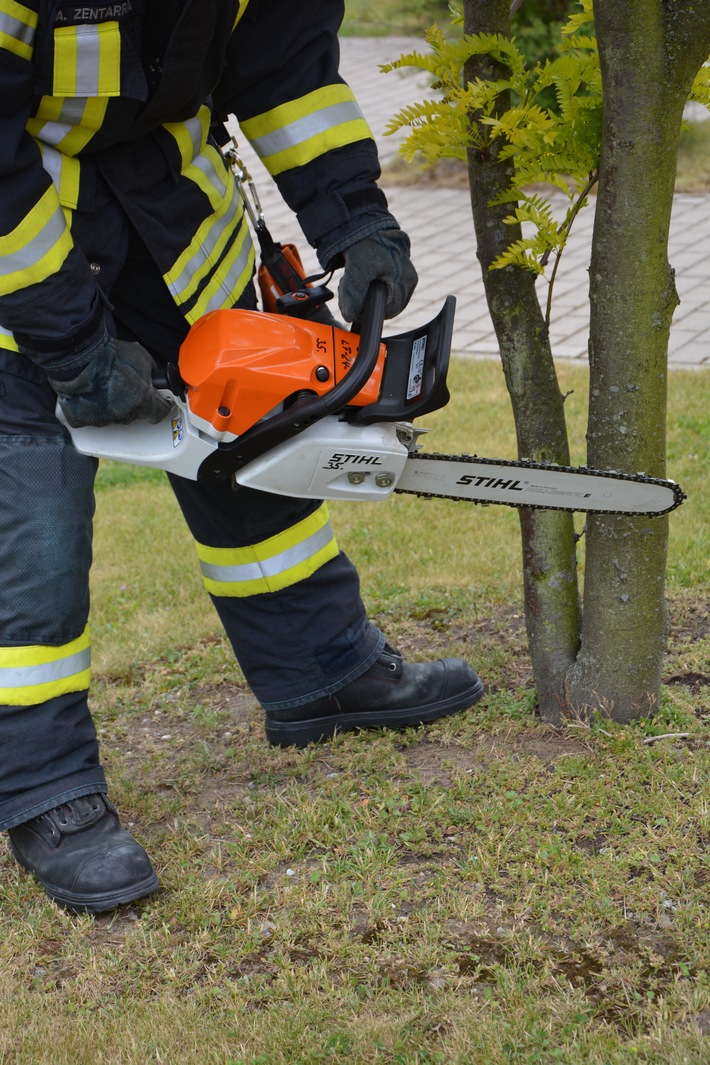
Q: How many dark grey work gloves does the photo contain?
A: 2